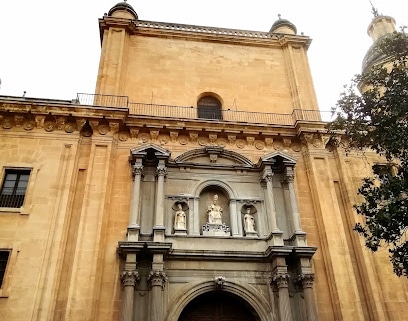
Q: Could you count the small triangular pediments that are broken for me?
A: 2